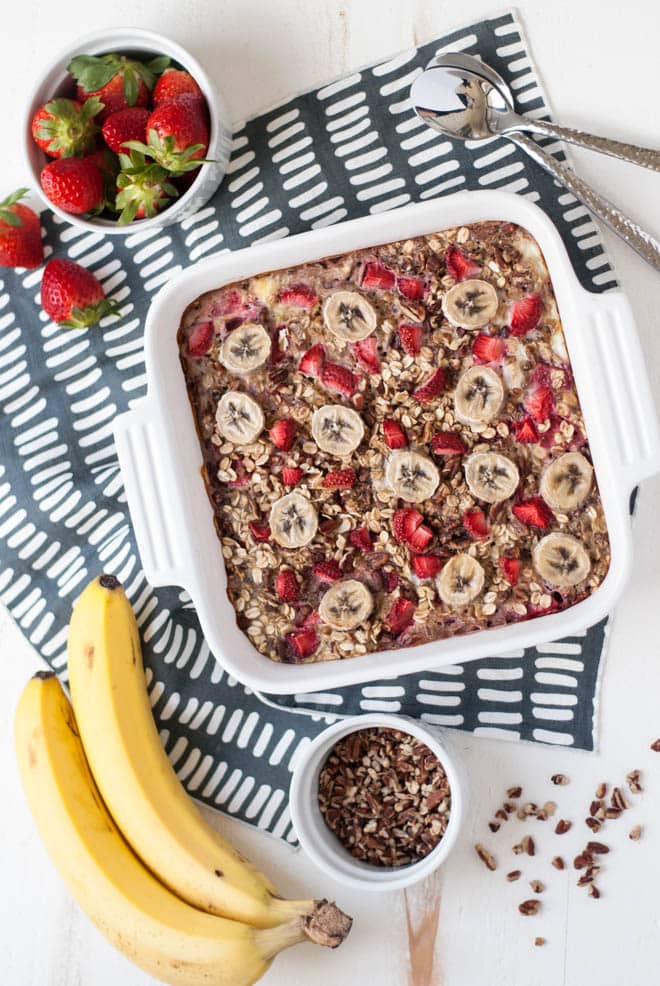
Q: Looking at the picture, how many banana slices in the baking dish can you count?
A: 13